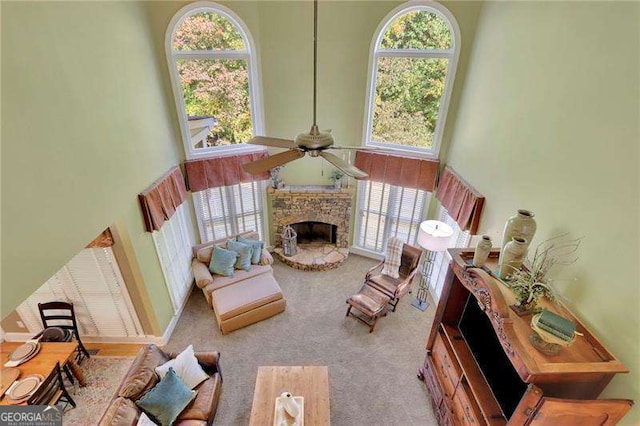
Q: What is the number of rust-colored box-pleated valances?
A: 4